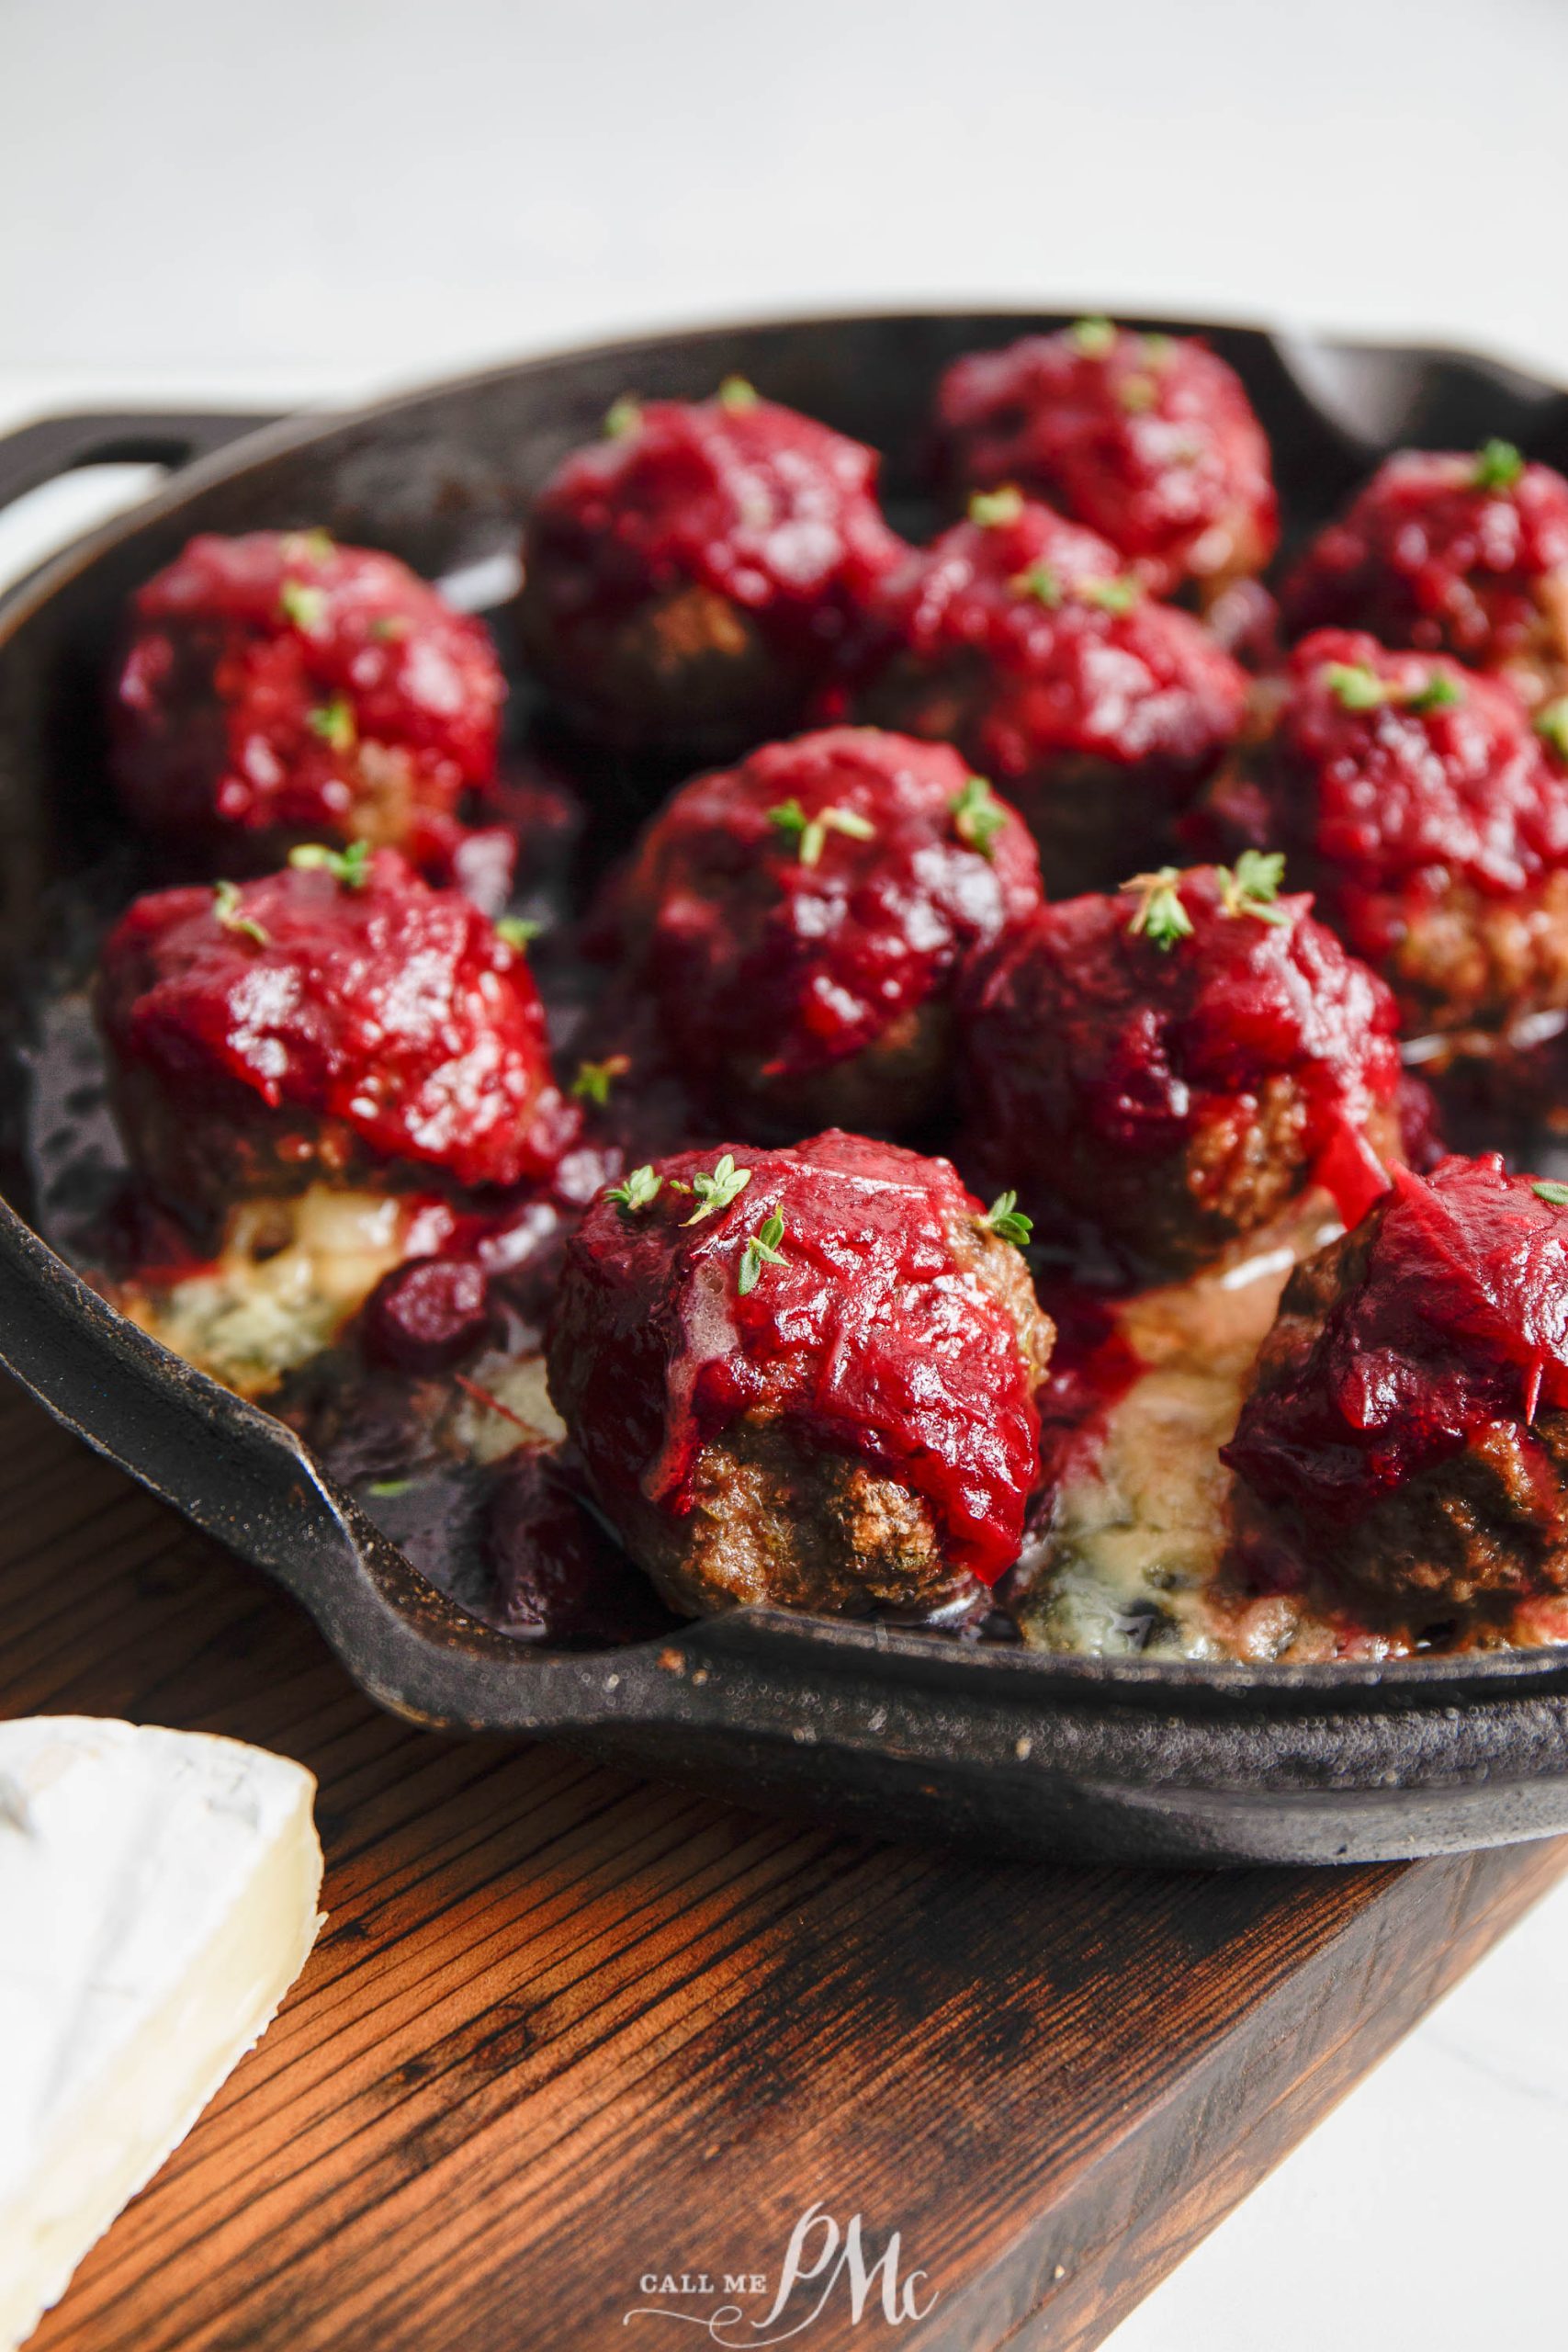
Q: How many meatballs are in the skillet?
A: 11